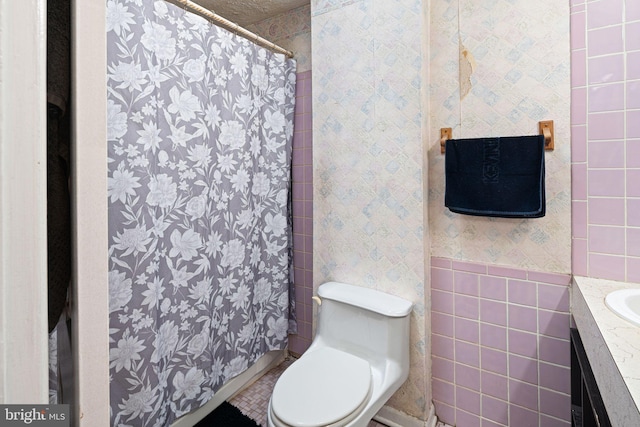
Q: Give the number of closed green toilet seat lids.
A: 0